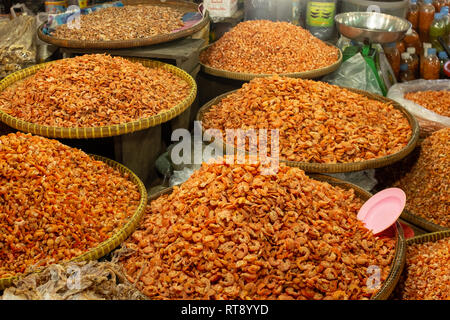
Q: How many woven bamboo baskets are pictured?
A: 8